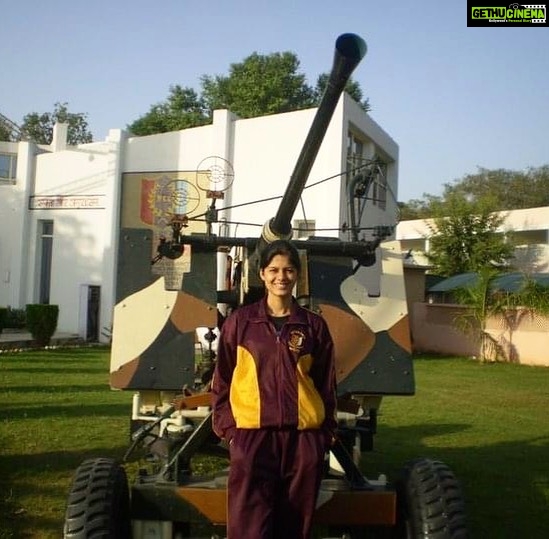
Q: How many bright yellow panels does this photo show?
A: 2